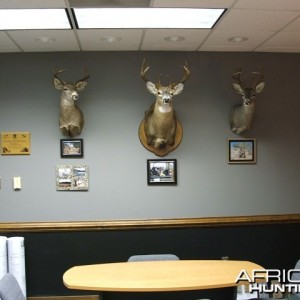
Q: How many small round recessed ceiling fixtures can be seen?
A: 4